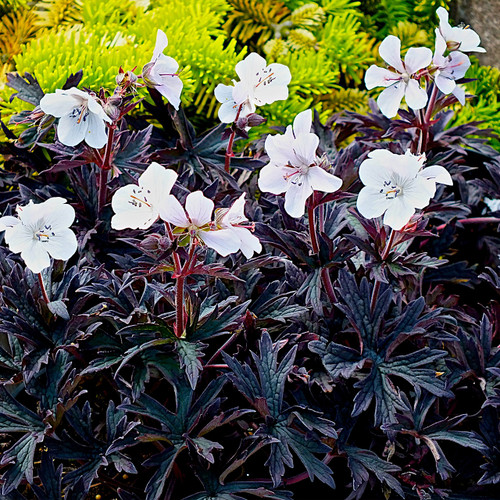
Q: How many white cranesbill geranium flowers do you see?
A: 13